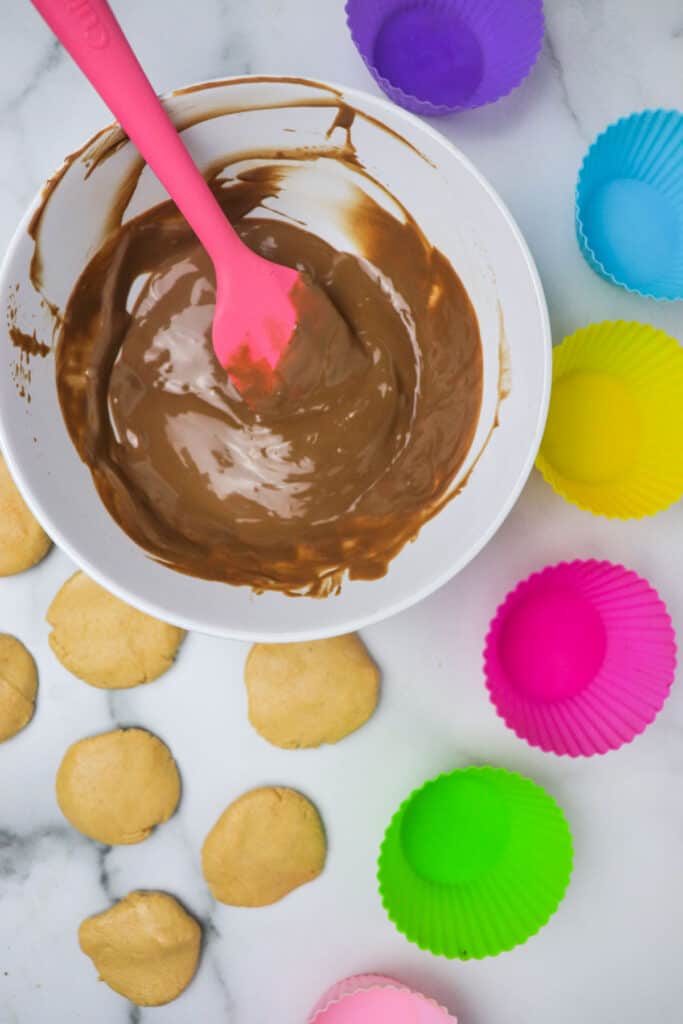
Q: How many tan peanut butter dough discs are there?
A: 7